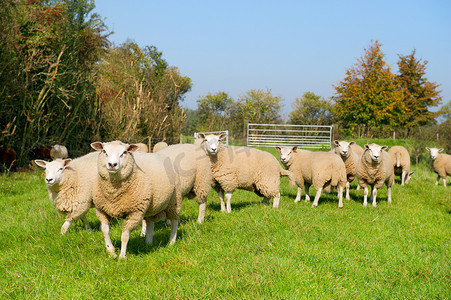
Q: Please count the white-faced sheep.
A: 7